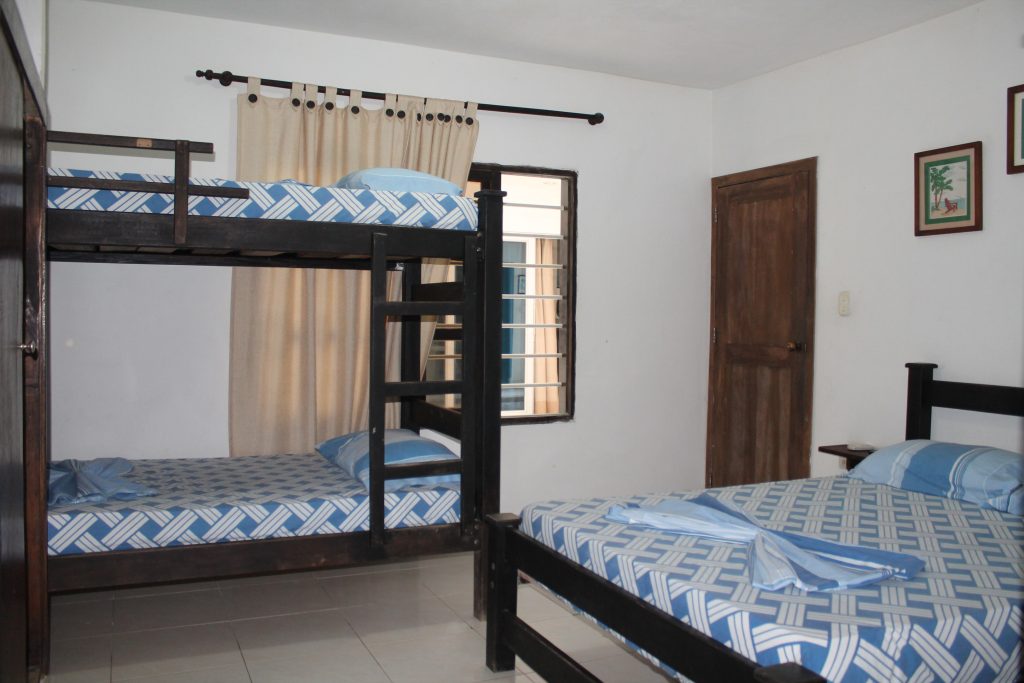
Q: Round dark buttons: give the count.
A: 13